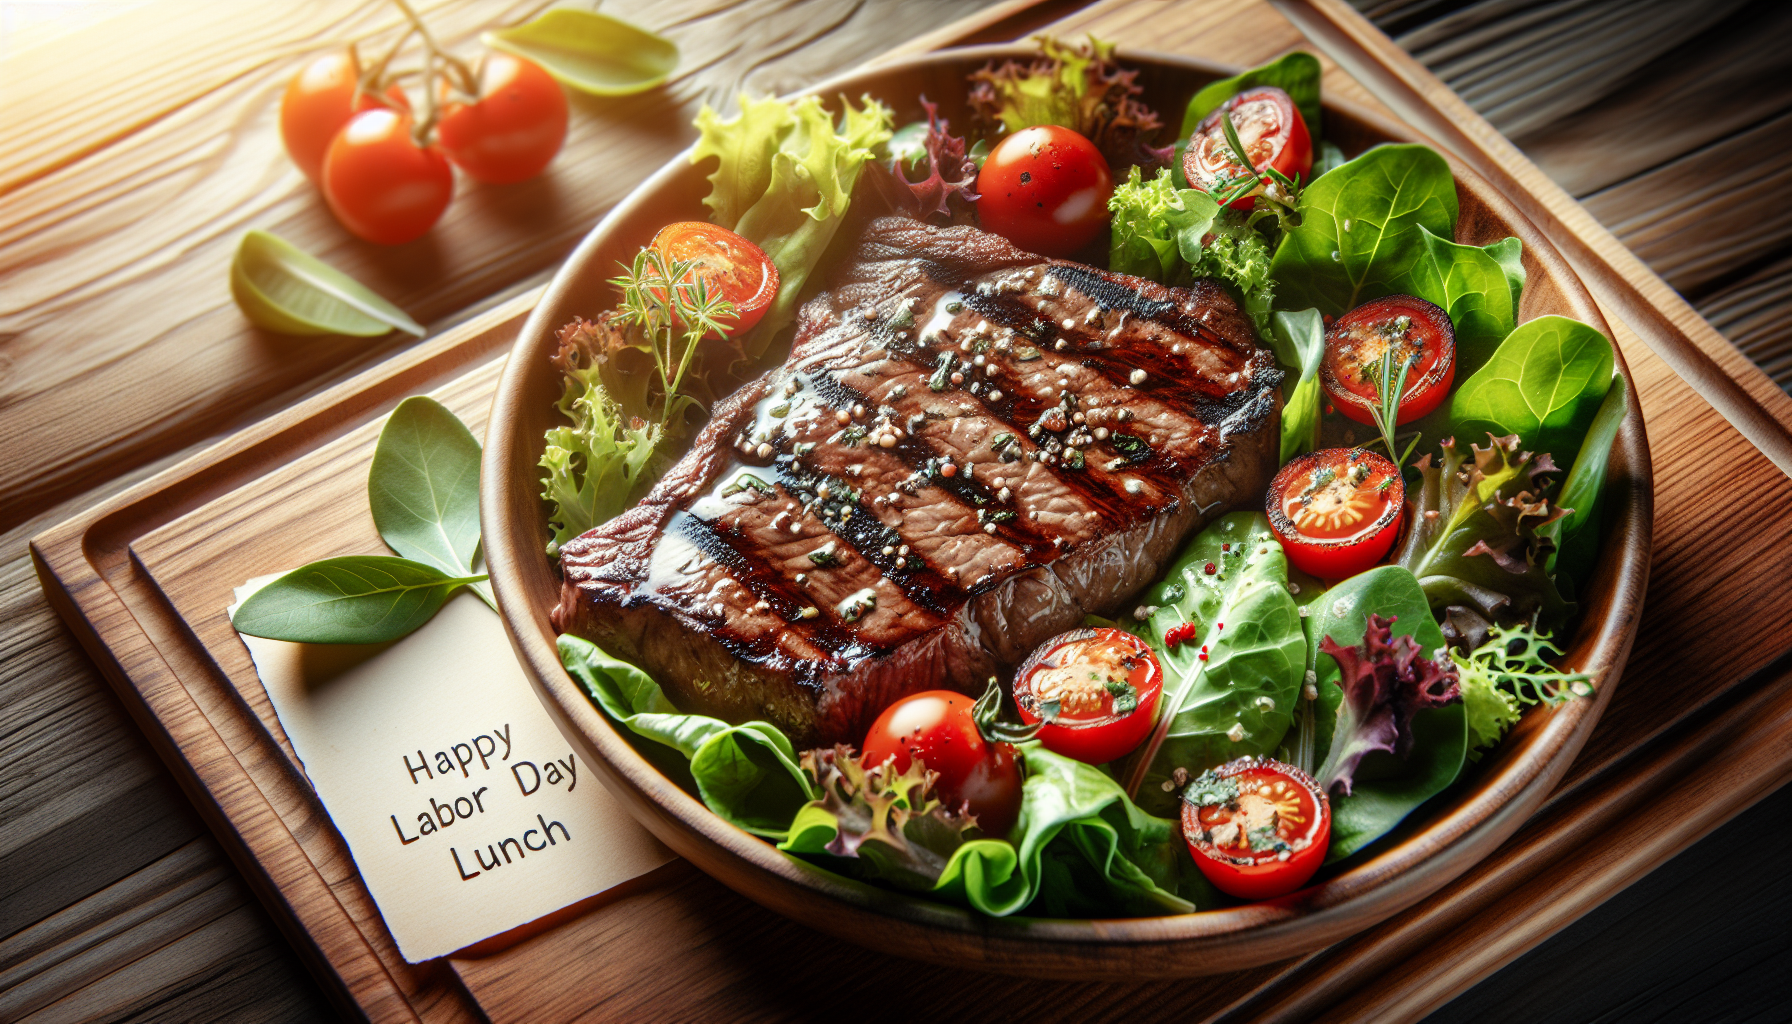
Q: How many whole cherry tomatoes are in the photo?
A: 5